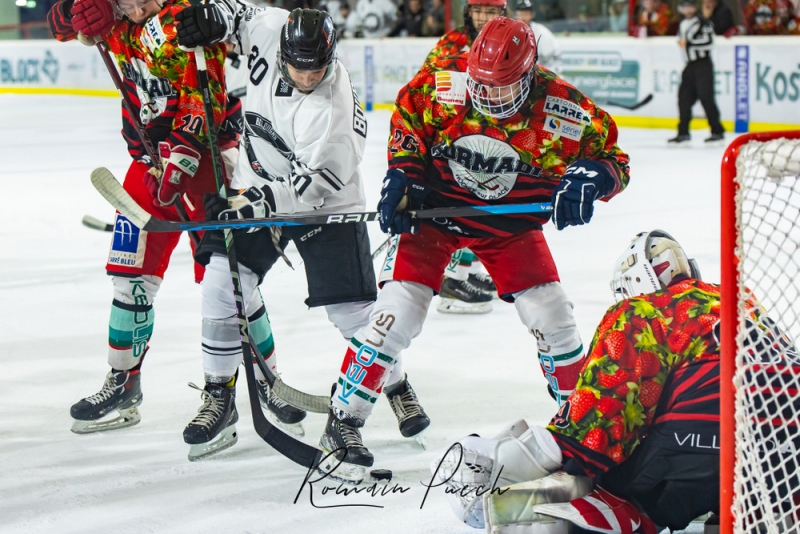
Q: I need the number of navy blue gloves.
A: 2